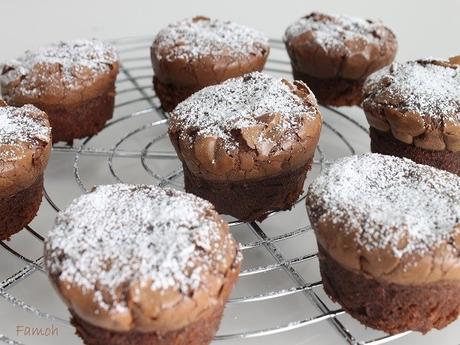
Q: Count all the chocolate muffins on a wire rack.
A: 8